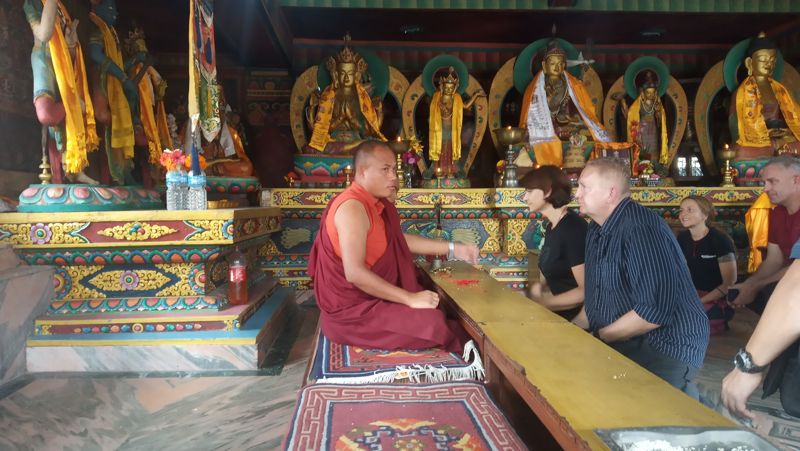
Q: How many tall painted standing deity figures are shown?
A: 3